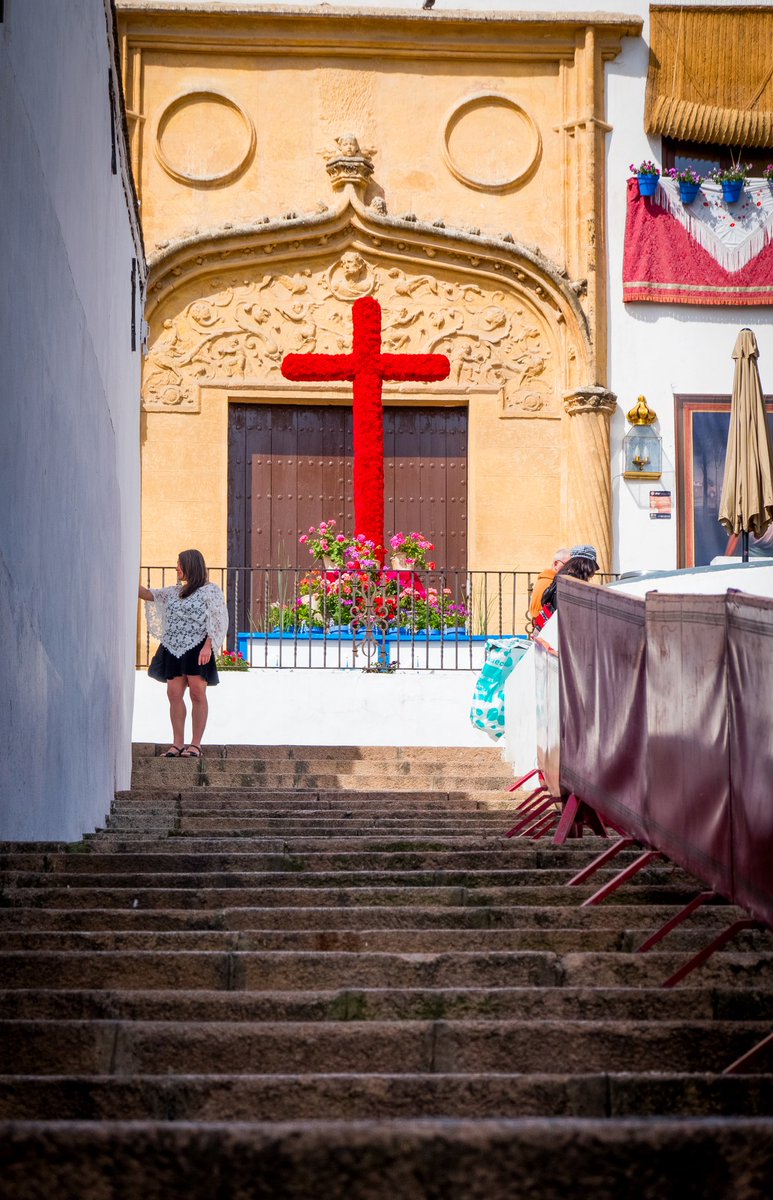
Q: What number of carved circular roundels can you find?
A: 2